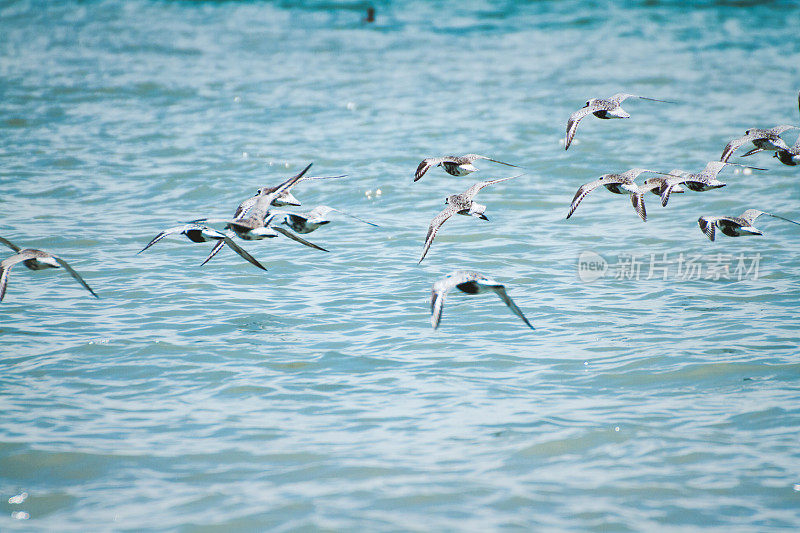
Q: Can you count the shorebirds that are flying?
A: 15